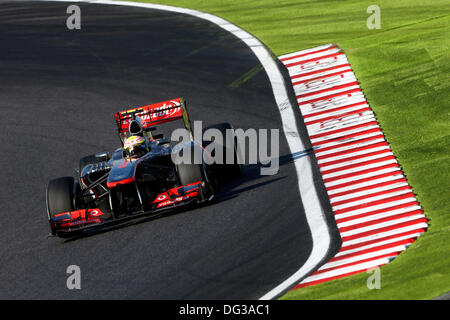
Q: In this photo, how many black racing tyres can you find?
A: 4